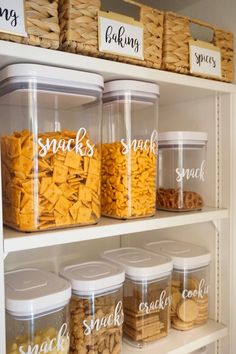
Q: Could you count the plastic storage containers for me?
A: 7